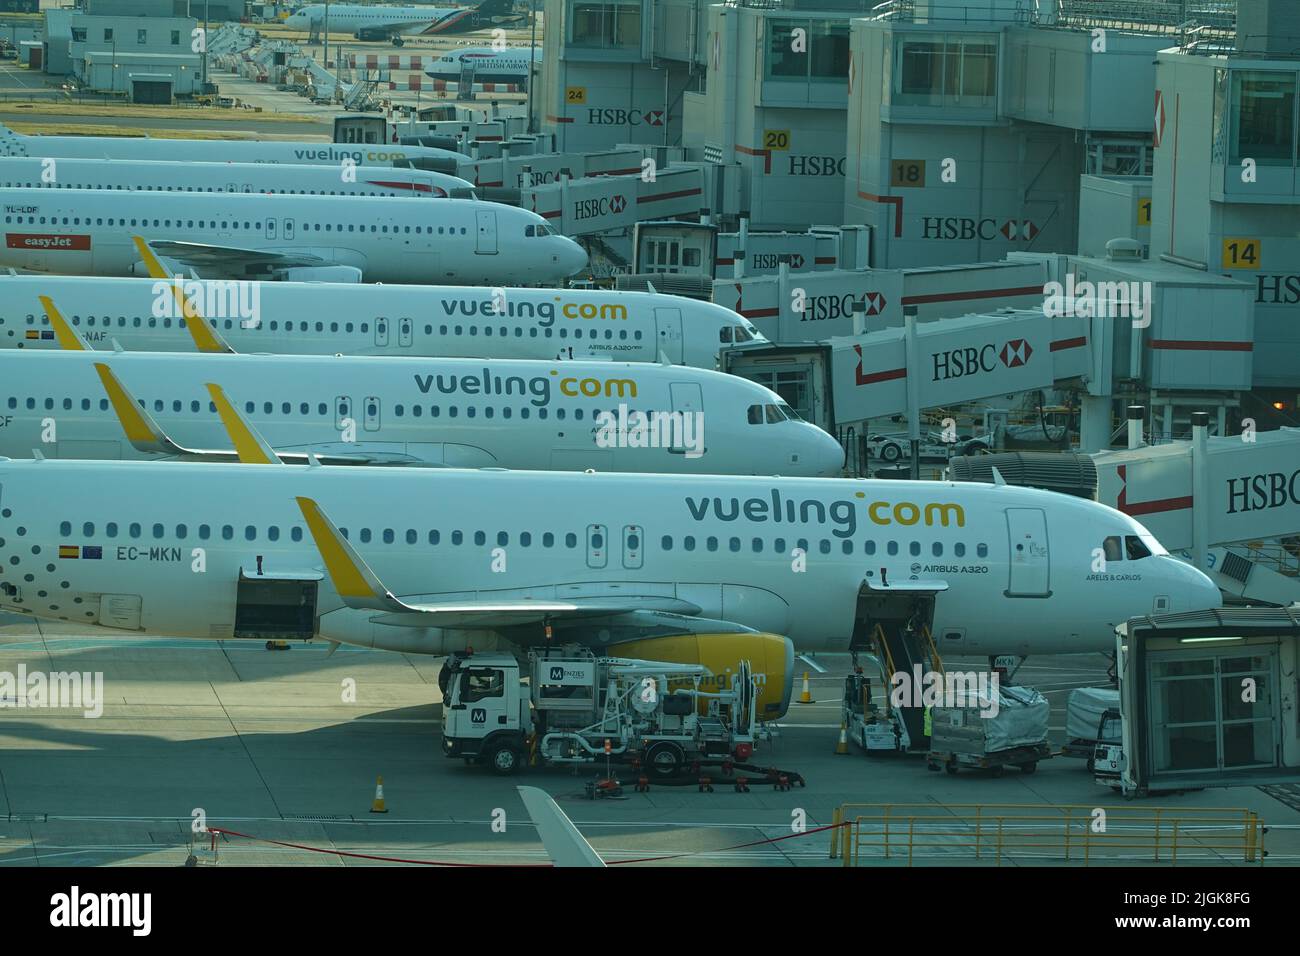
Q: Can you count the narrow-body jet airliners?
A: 8